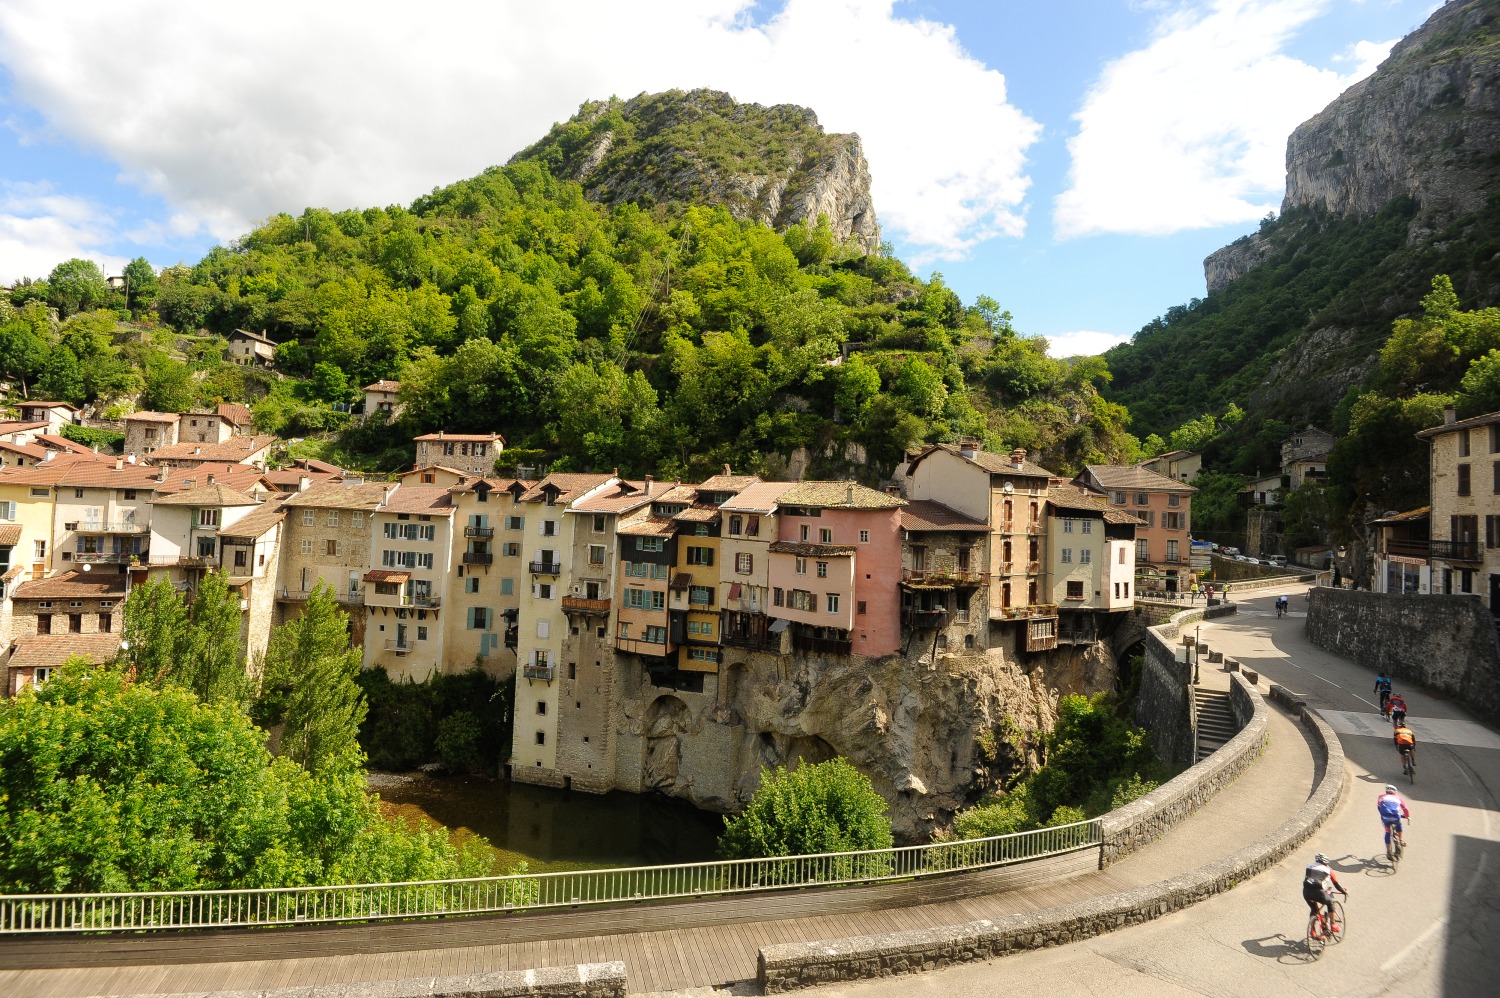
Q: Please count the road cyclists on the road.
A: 7